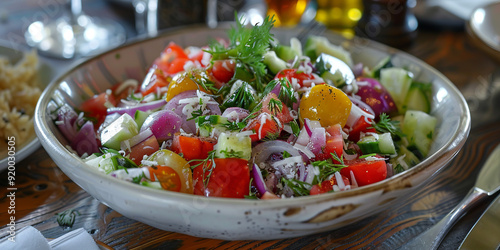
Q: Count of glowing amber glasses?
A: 2